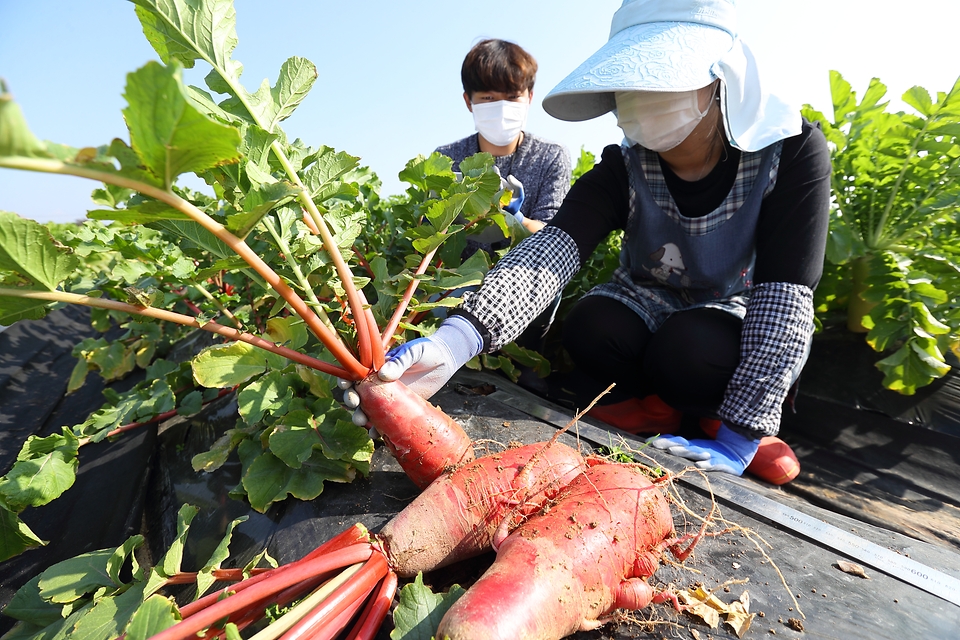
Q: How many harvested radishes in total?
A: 3